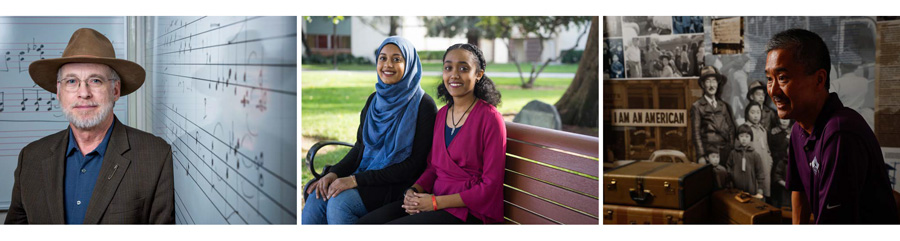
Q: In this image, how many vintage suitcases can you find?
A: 3